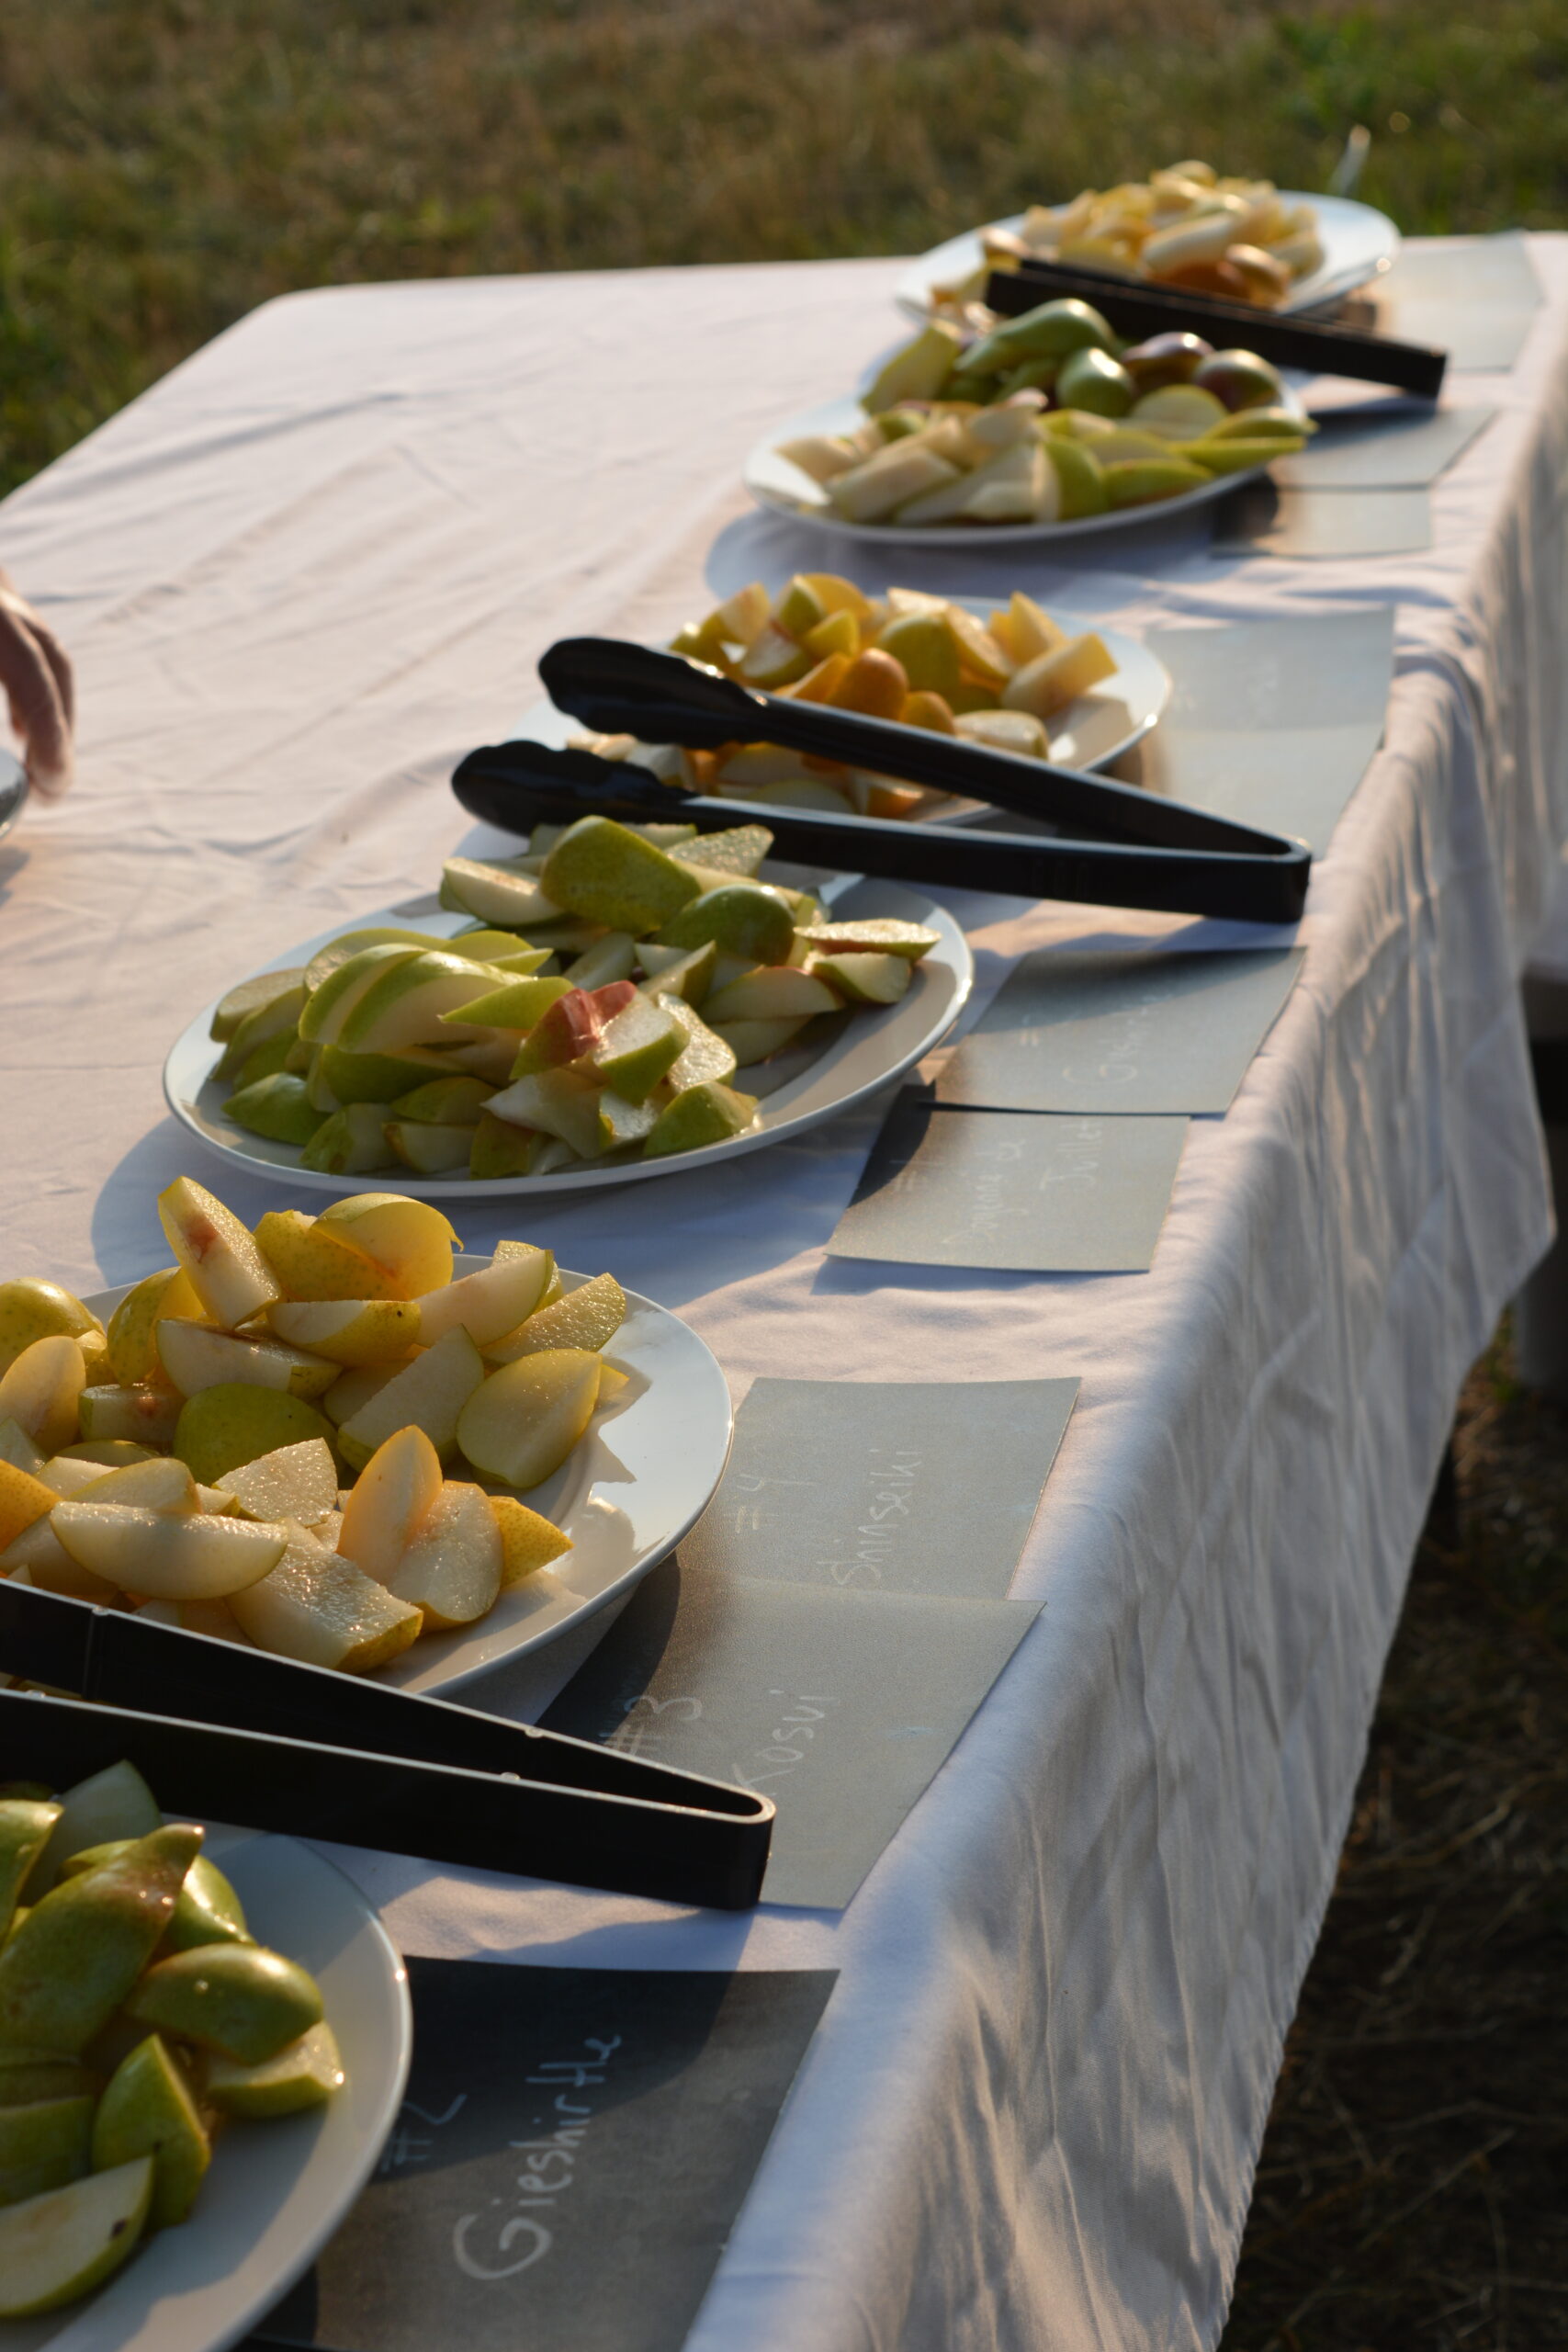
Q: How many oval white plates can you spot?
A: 6